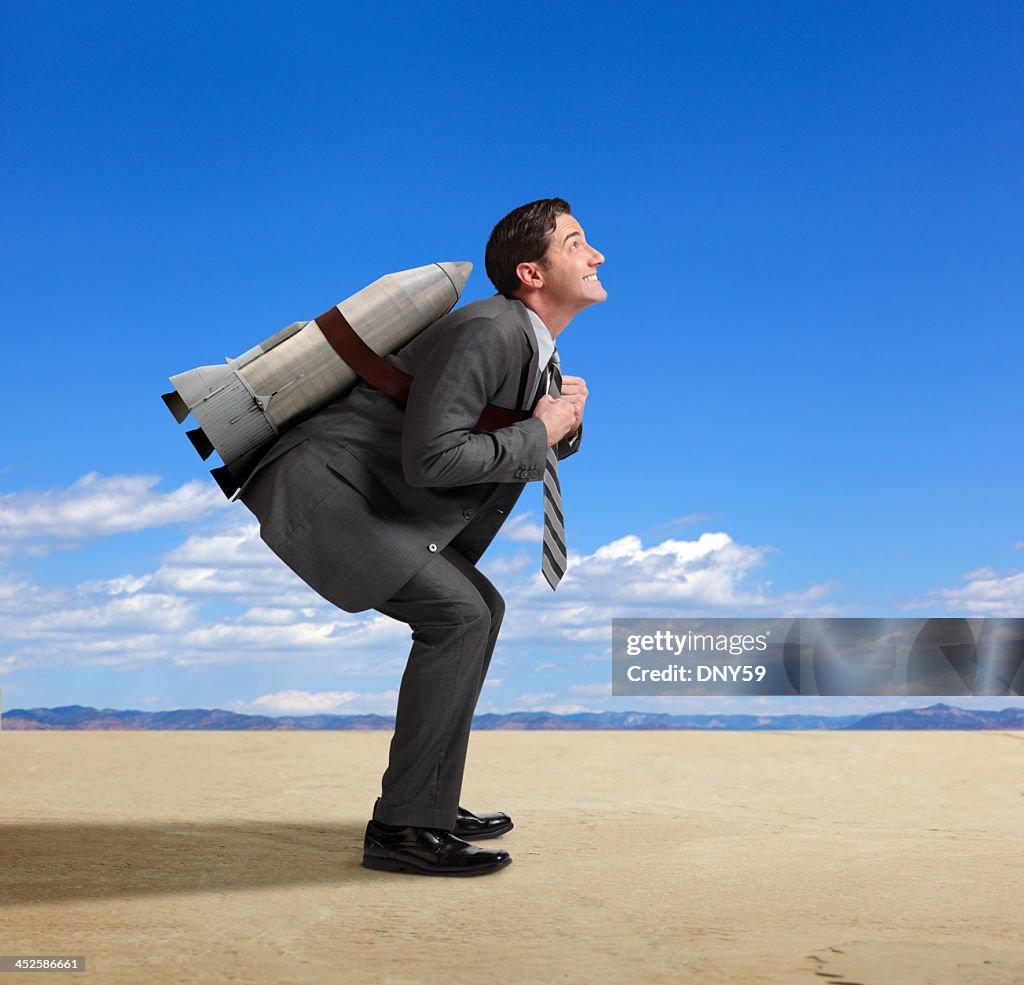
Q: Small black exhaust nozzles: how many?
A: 3